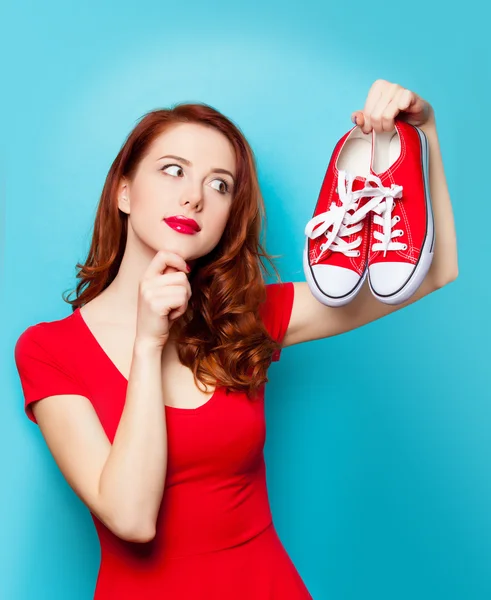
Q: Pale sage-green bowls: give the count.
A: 0